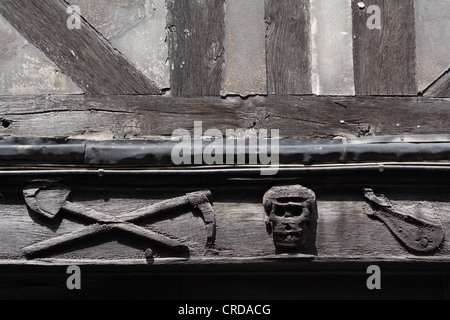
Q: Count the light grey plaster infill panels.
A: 5